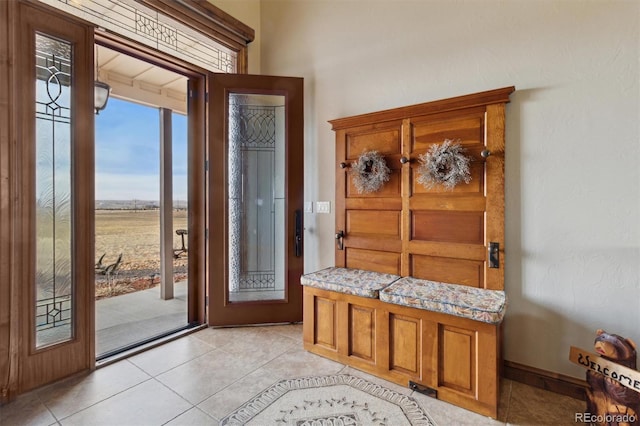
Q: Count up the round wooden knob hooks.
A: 3